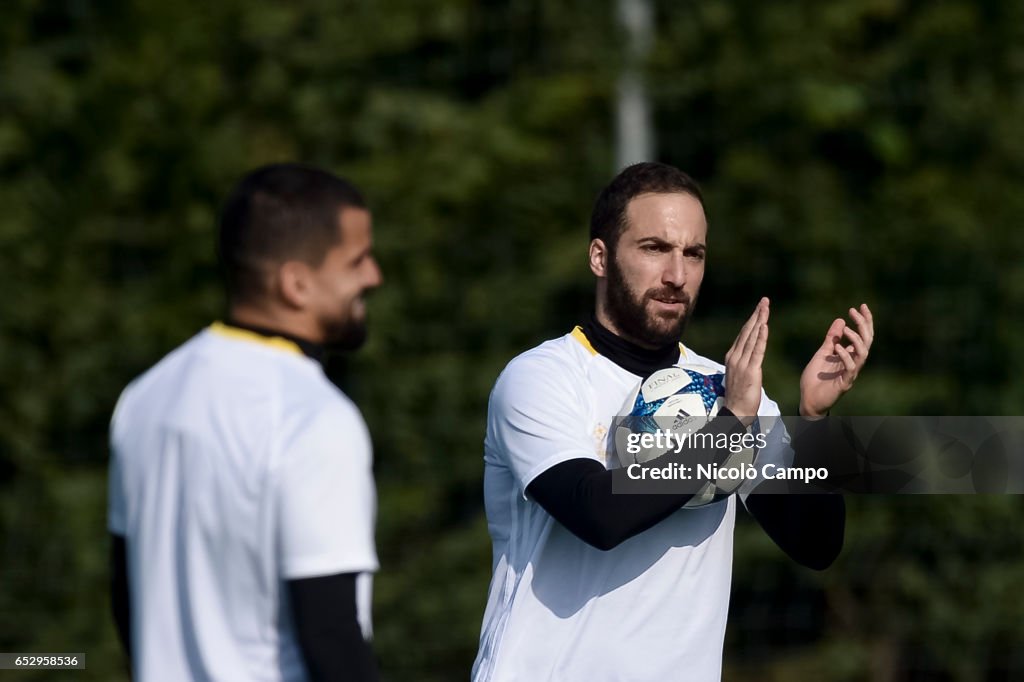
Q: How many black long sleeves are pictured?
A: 4